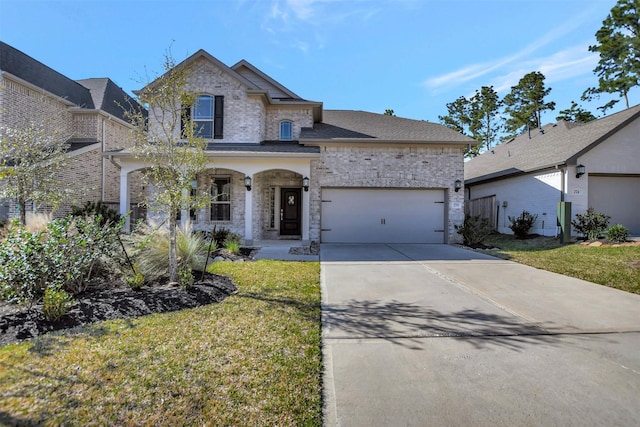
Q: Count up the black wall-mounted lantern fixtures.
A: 4